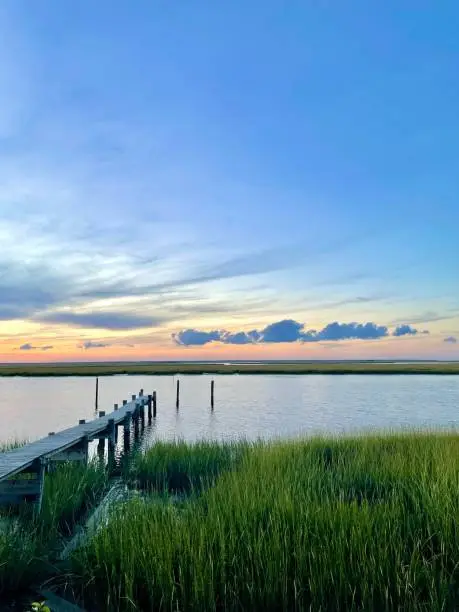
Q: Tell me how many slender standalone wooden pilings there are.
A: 3